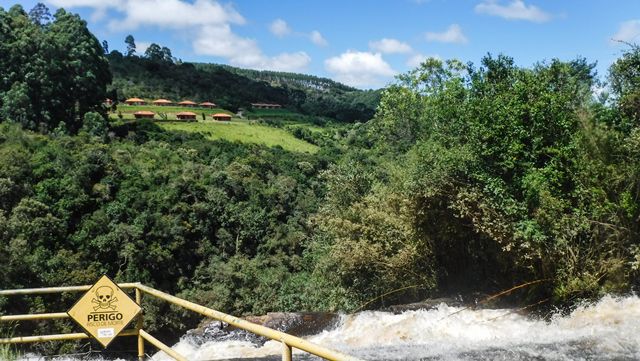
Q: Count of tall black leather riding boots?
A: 0